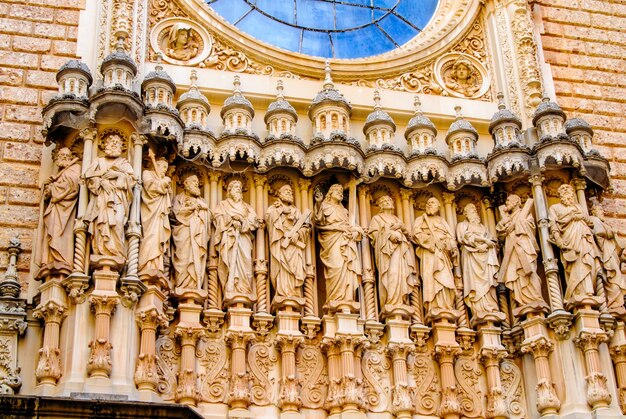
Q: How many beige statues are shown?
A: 13